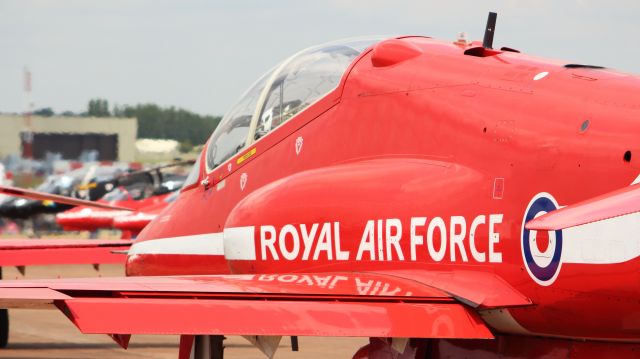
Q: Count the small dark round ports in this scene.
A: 2